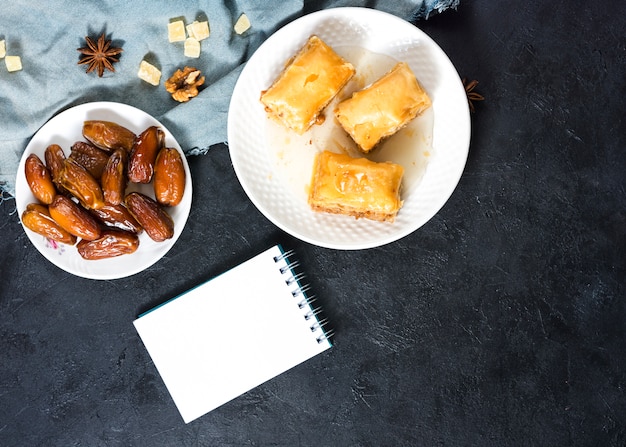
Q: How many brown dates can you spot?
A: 13